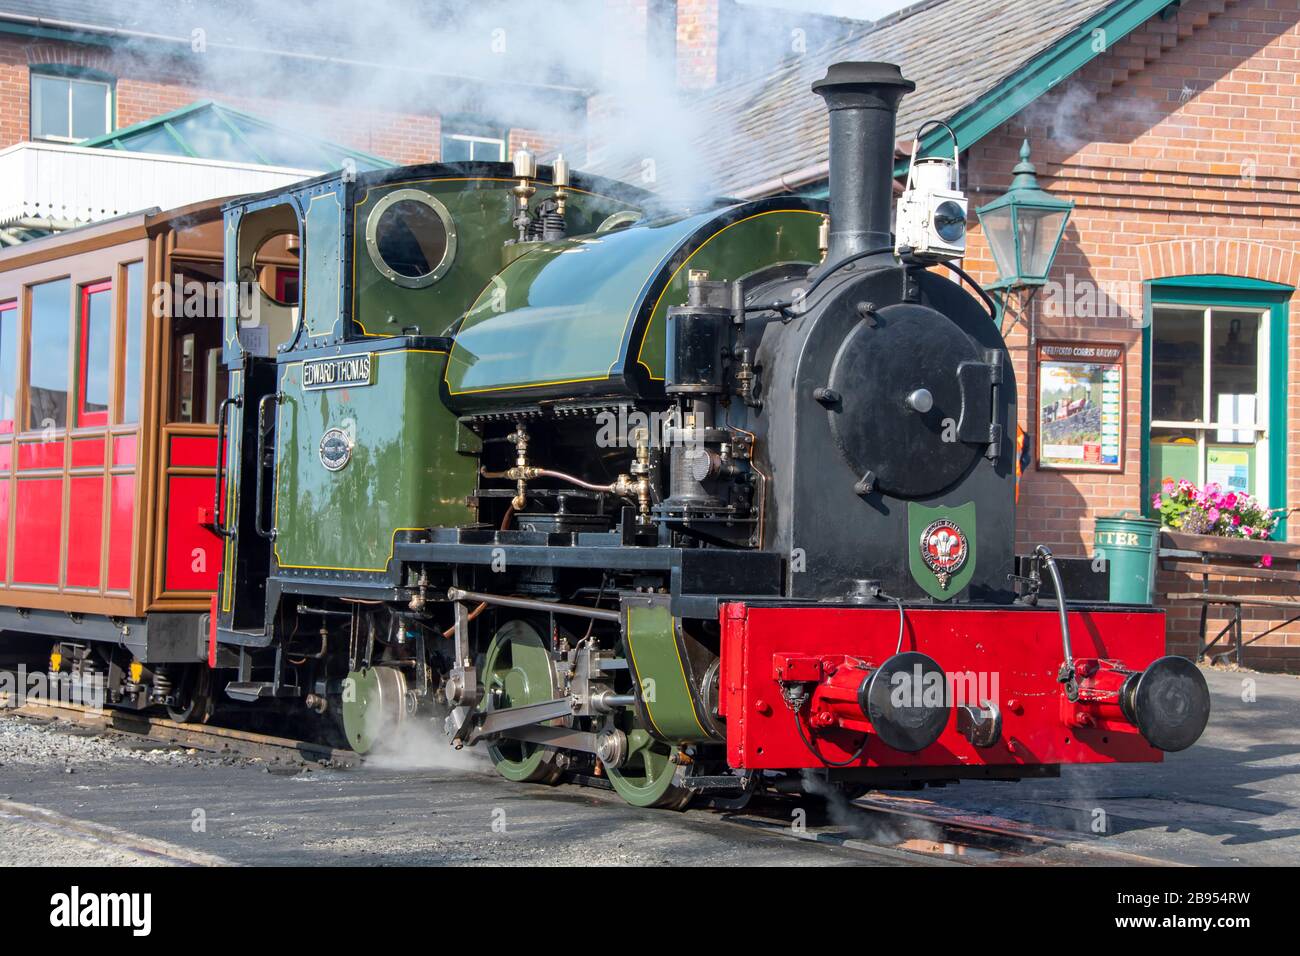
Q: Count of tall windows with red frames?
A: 2